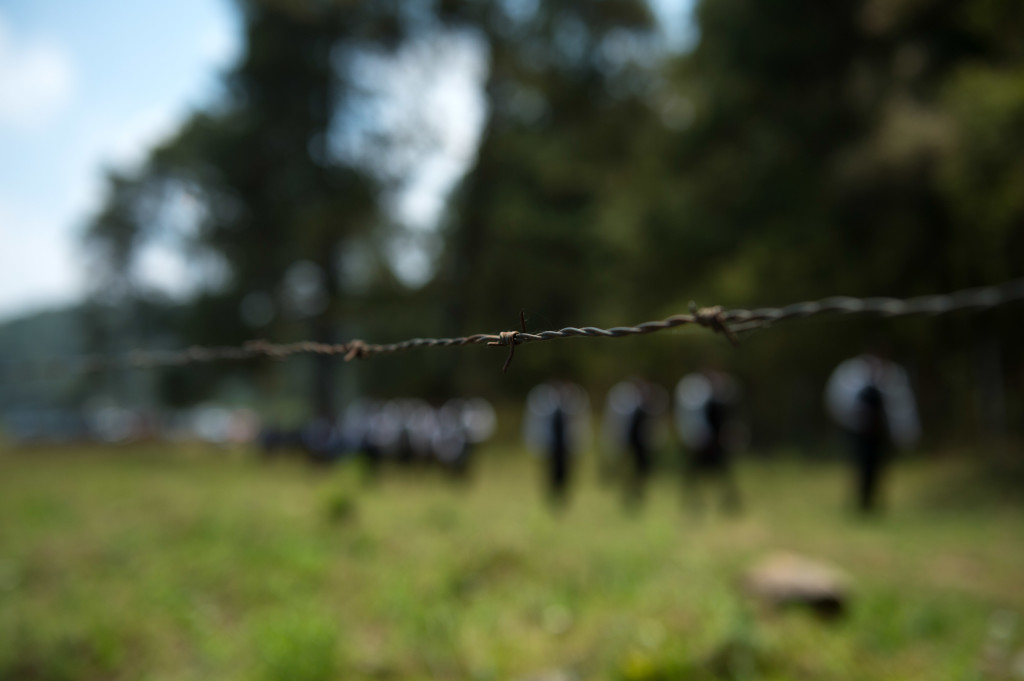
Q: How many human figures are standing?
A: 4